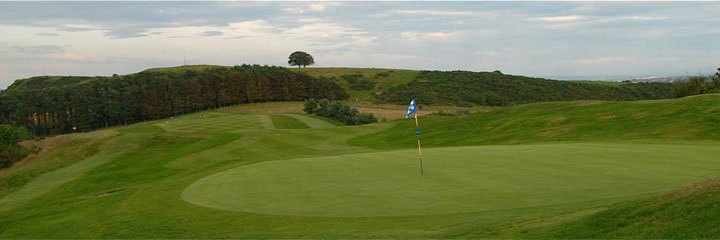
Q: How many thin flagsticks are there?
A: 1